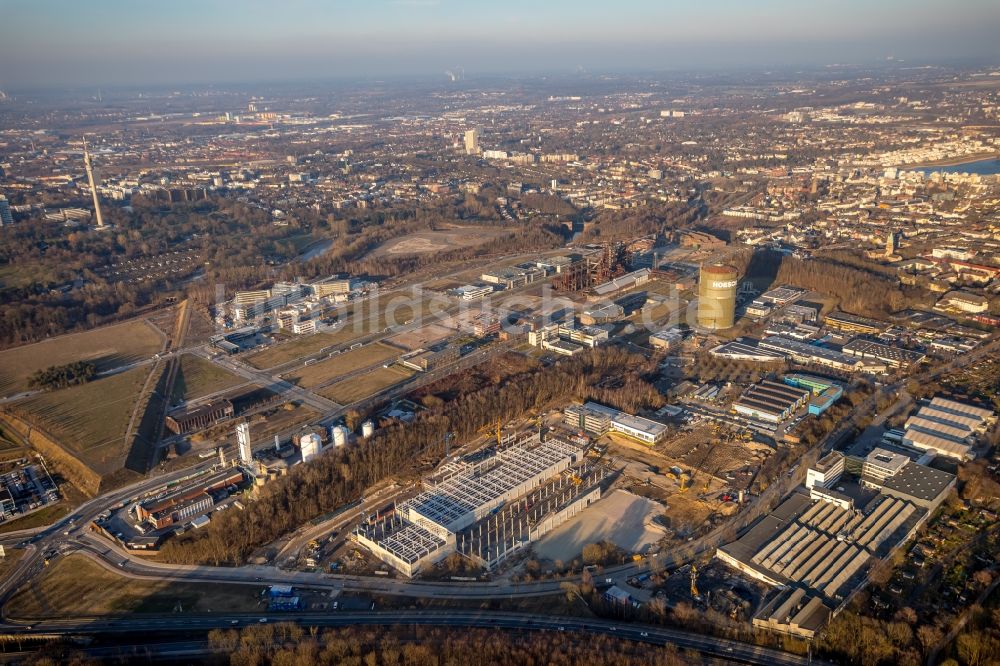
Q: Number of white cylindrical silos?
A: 3